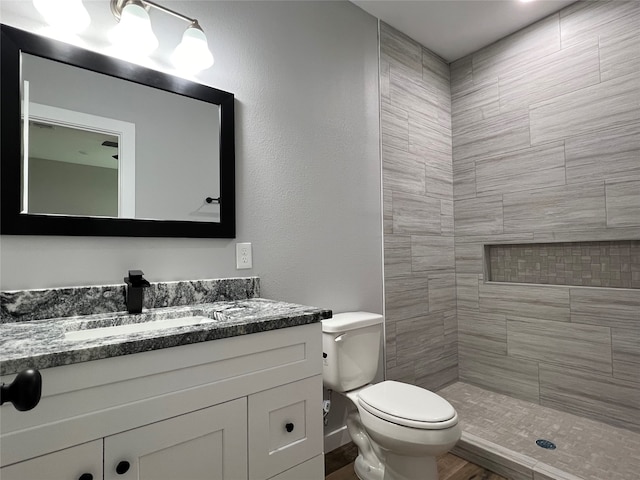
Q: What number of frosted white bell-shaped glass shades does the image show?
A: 3